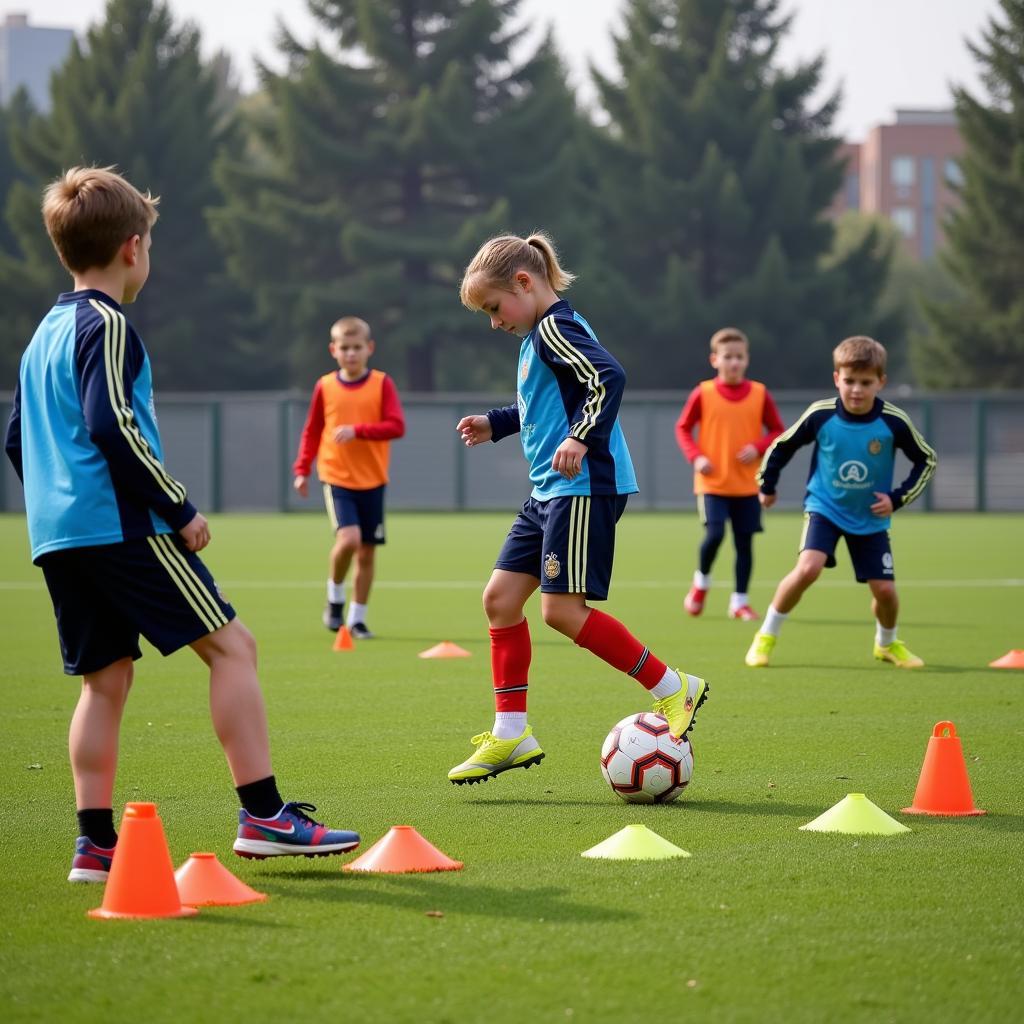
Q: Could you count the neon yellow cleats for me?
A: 4